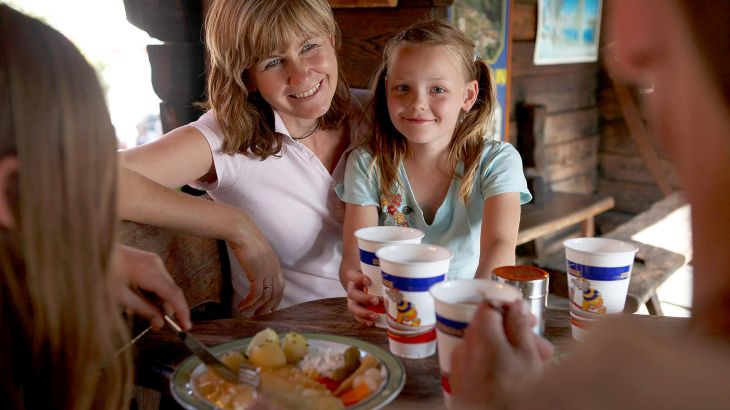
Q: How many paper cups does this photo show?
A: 4